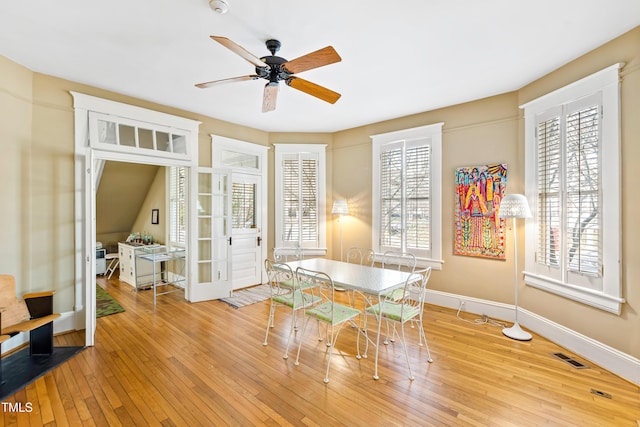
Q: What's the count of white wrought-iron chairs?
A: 6